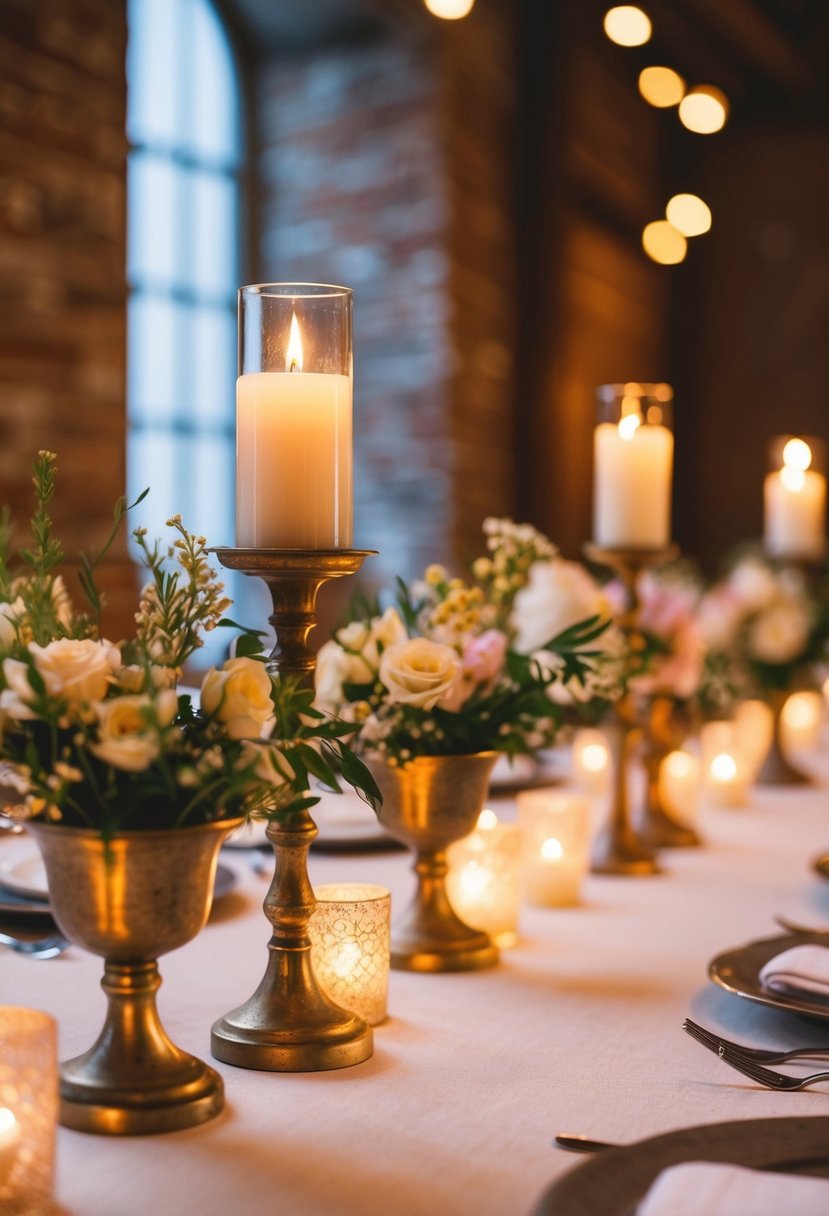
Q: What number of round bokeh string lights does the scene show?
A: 6